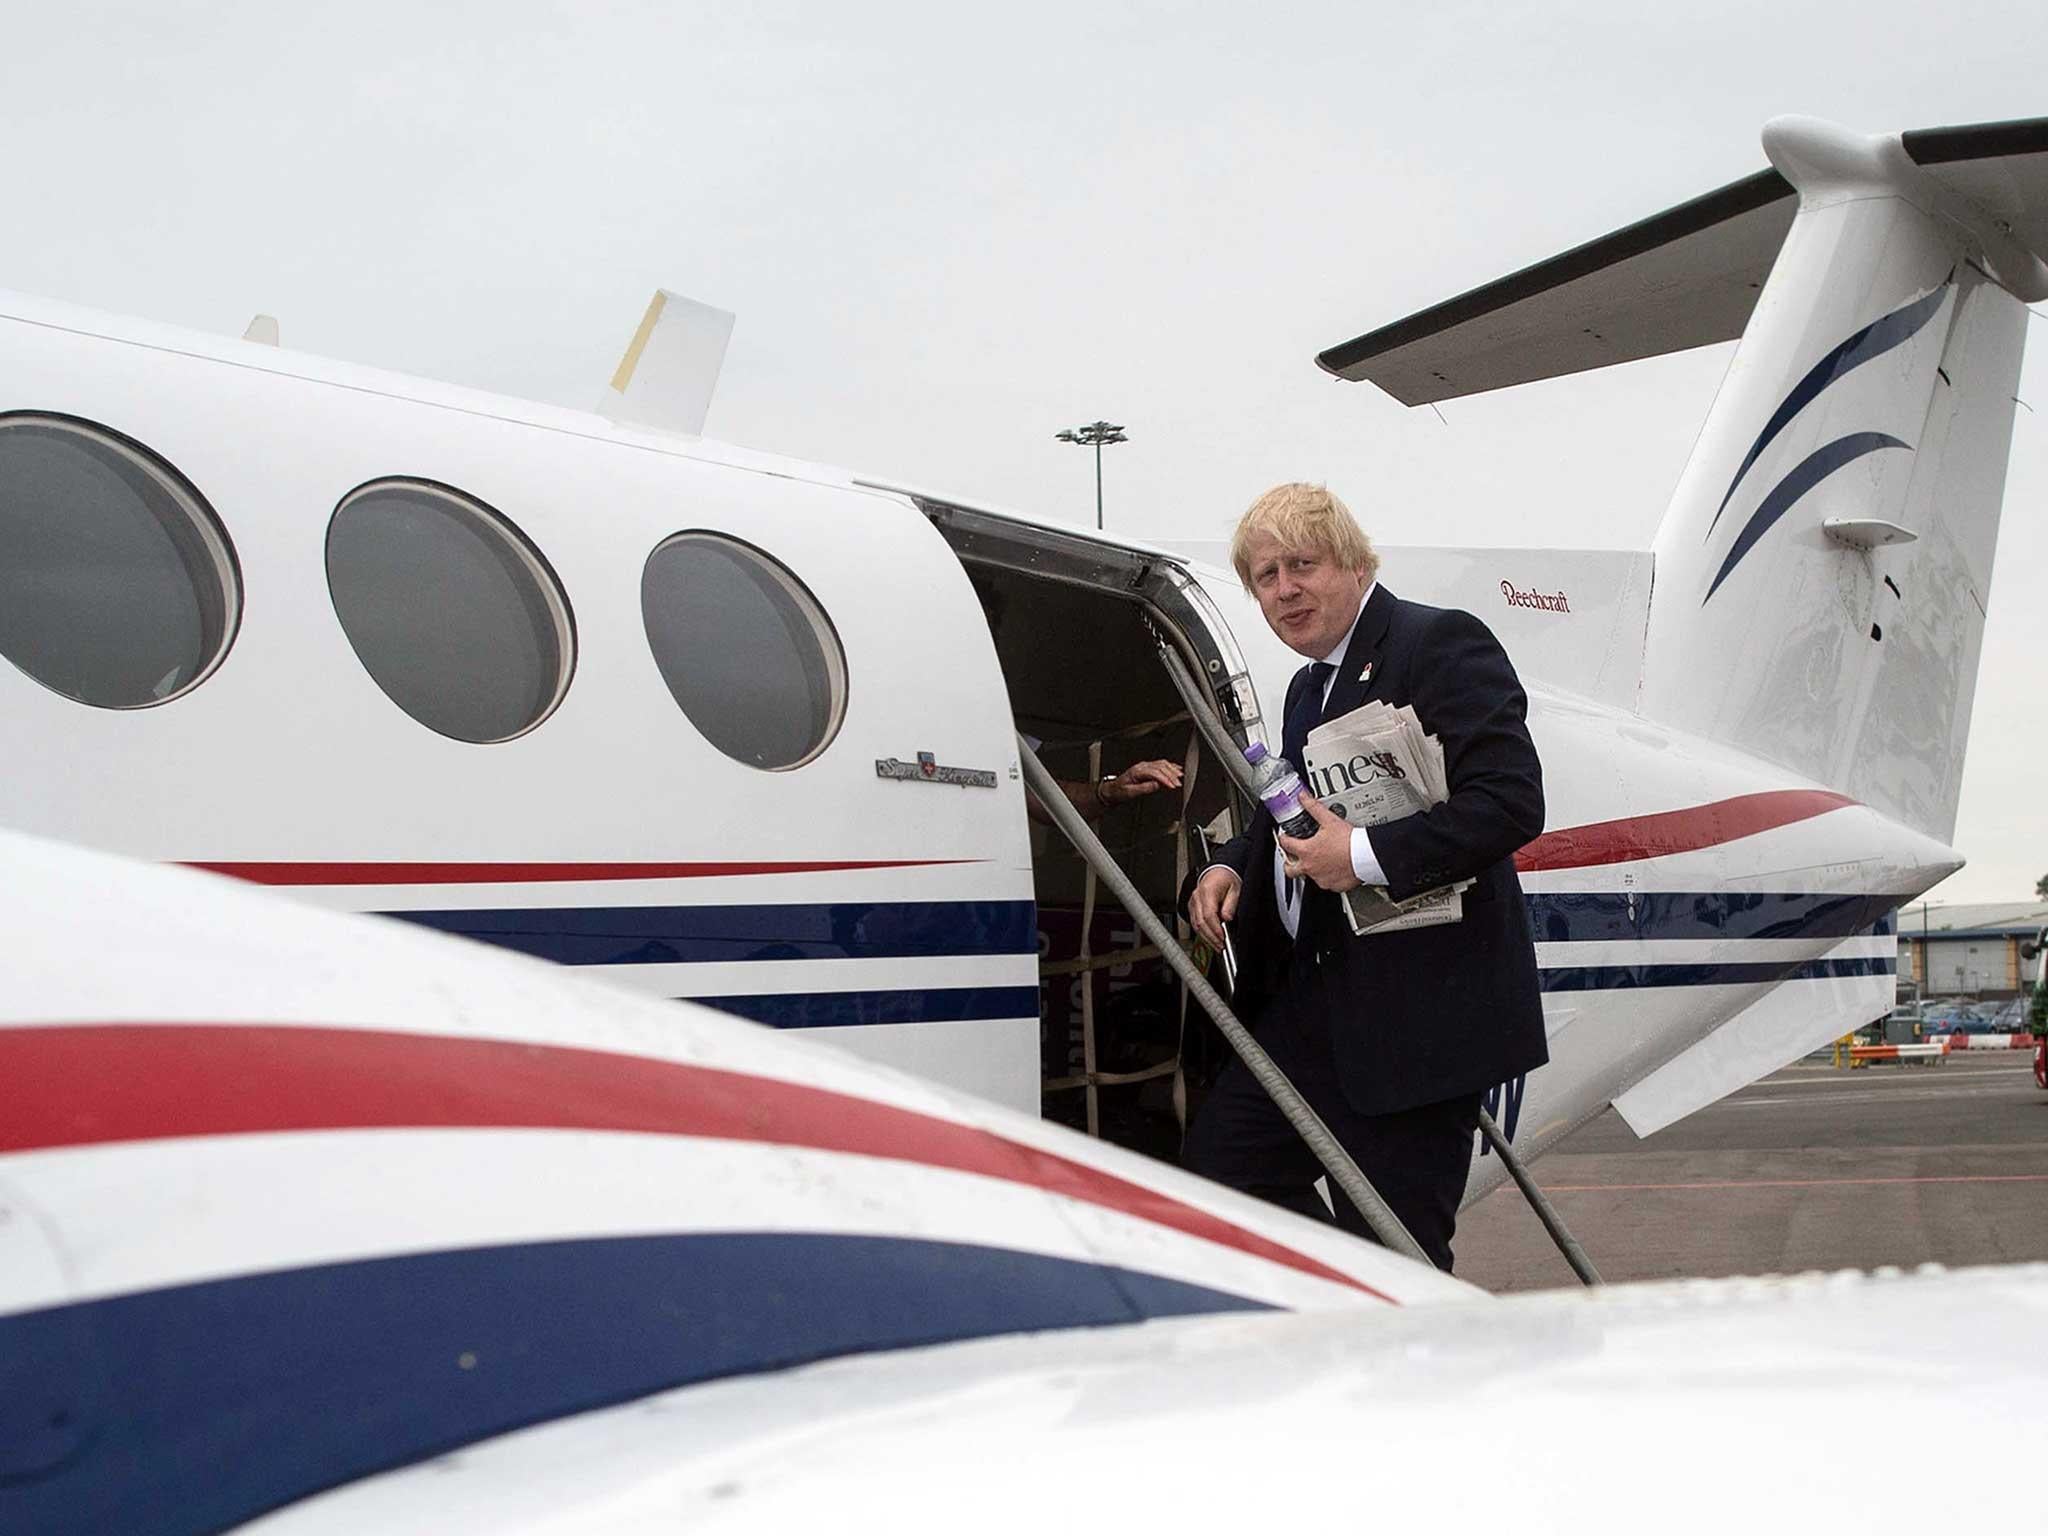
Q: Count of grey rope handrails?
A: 2